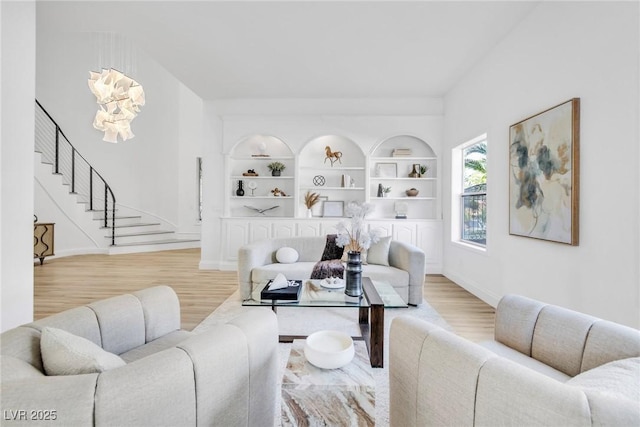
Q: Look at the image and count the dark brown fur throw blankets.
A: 1